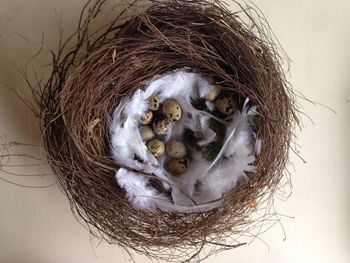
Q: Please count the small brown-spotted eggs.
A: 10